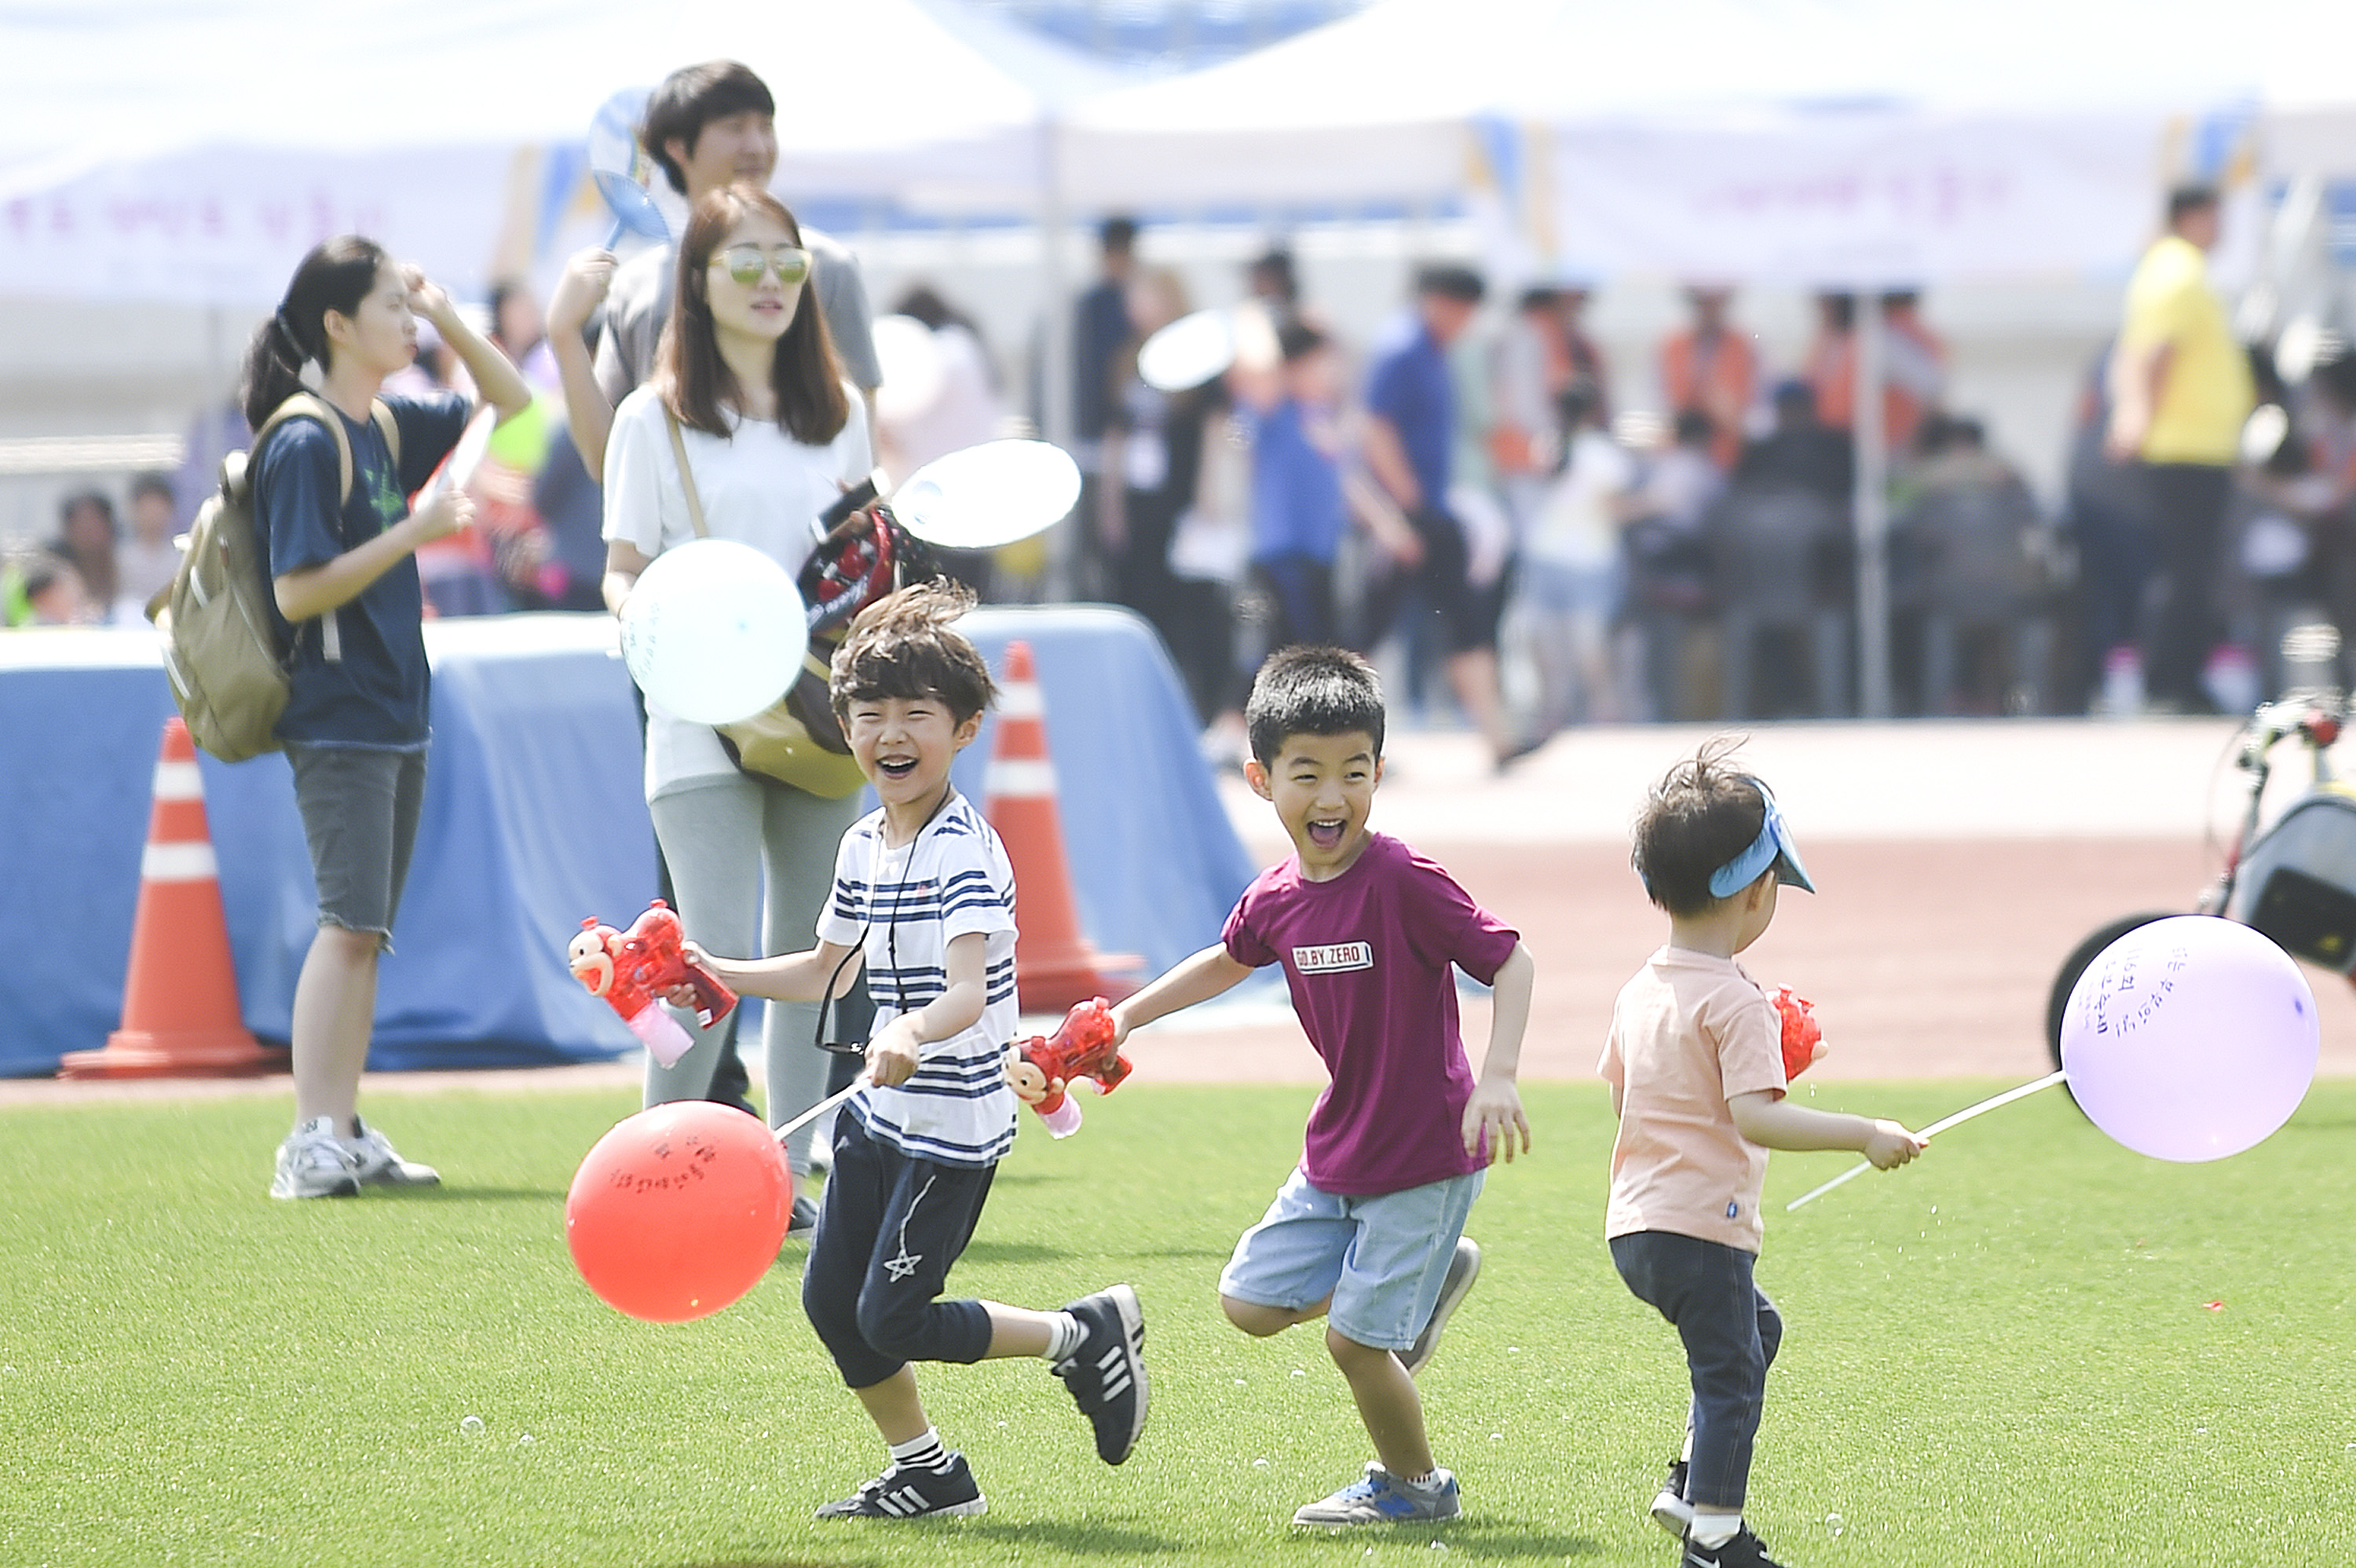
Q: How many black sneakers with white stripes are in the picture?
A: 2